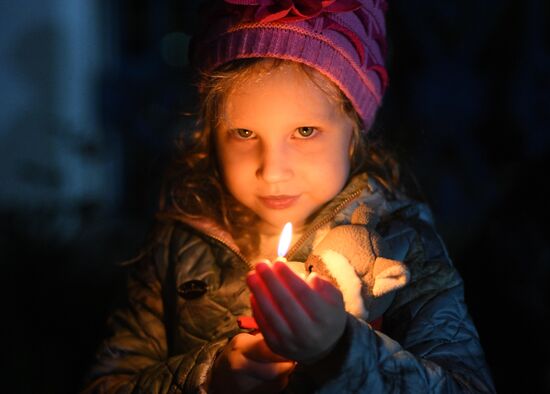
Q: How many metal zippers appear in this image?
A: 1